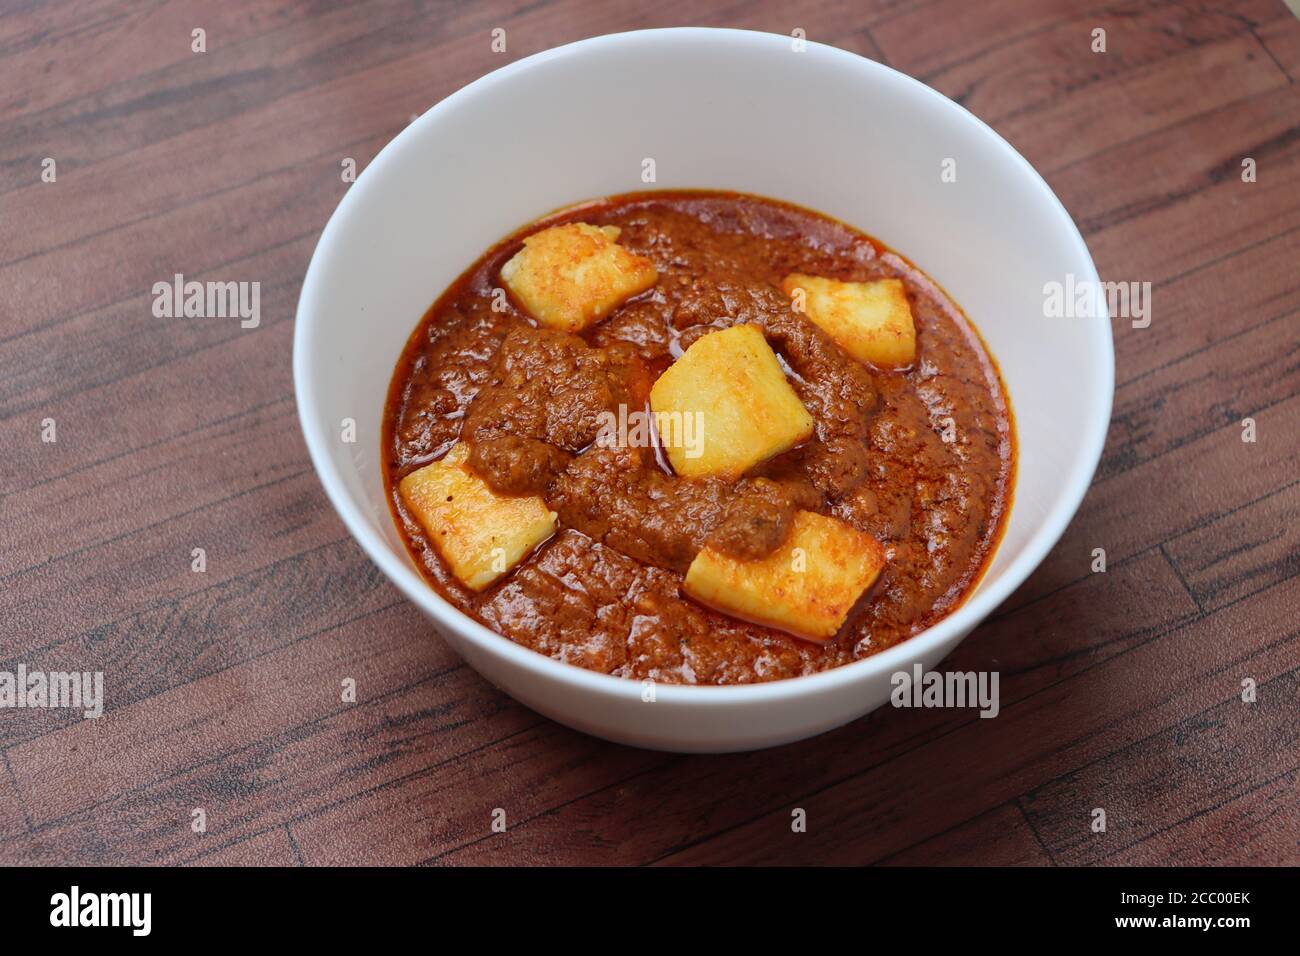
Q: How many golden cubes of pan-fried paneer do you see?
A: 5